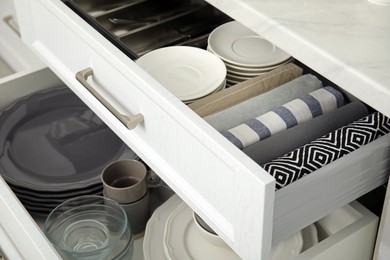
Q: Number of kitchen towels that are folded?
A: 5